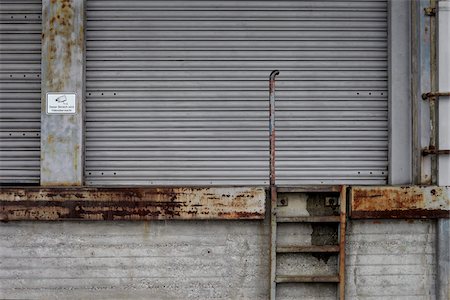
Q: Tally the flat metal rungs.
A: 4